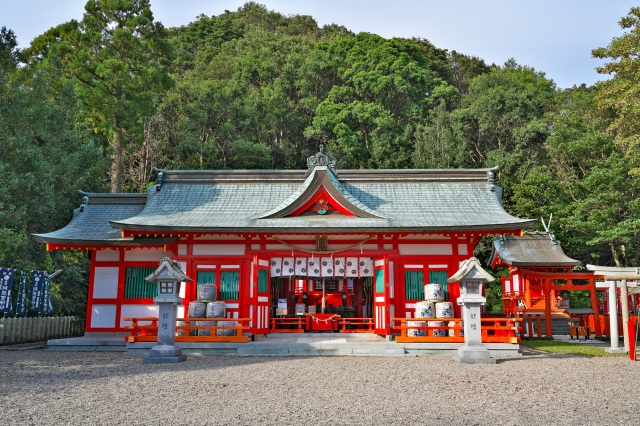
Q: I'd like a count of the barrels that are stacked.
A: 12